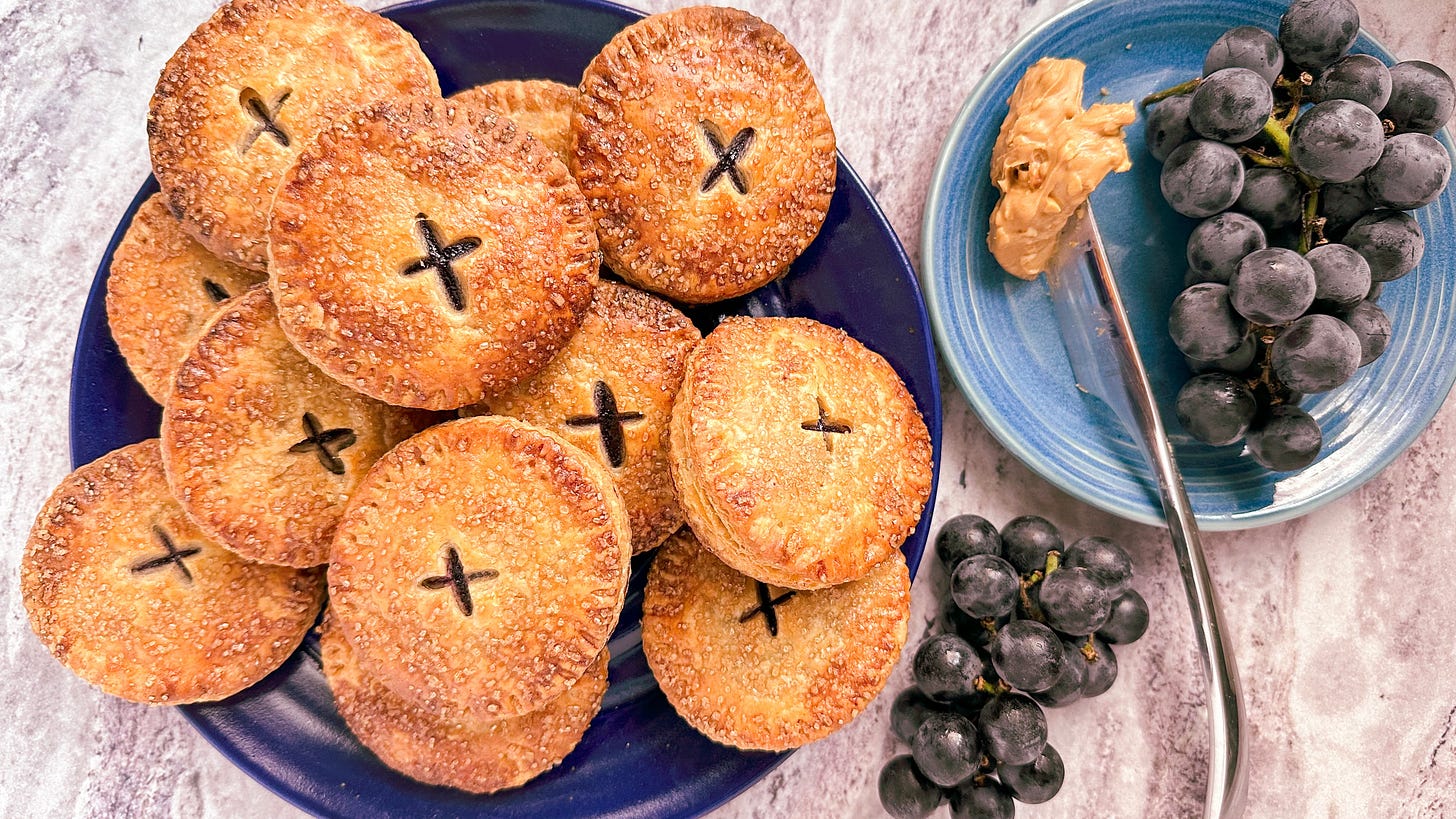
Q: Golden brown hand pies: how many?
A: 12